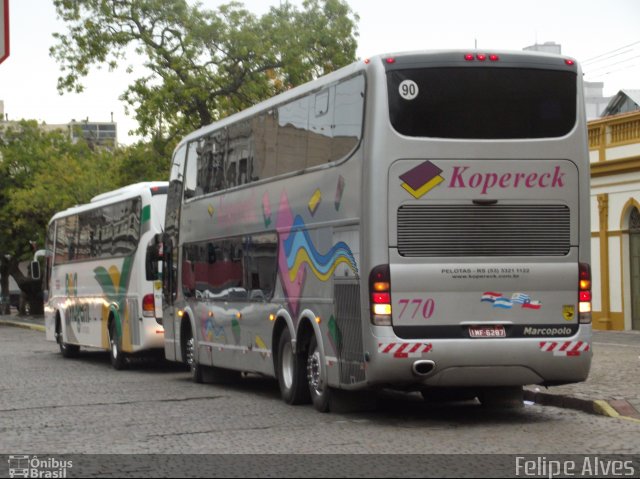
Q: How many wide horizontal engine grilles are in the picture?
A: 1